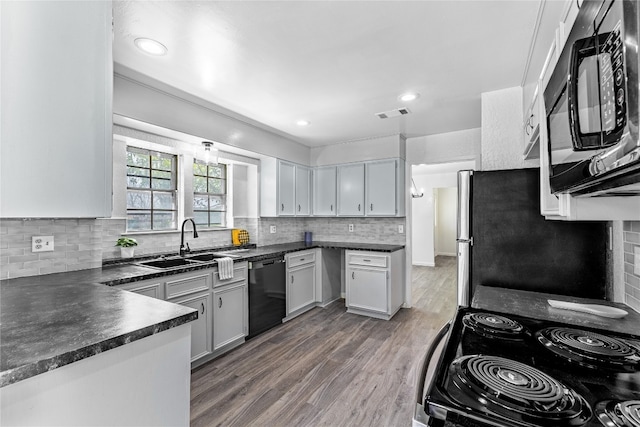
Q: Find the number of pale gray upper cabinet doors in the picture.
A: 5